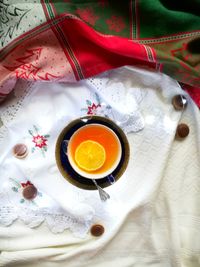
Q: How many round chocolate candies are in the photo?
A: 5